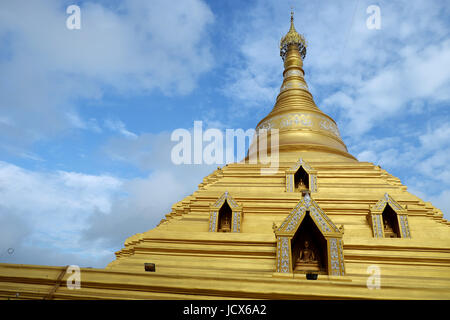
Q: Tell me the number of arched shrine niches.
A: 4